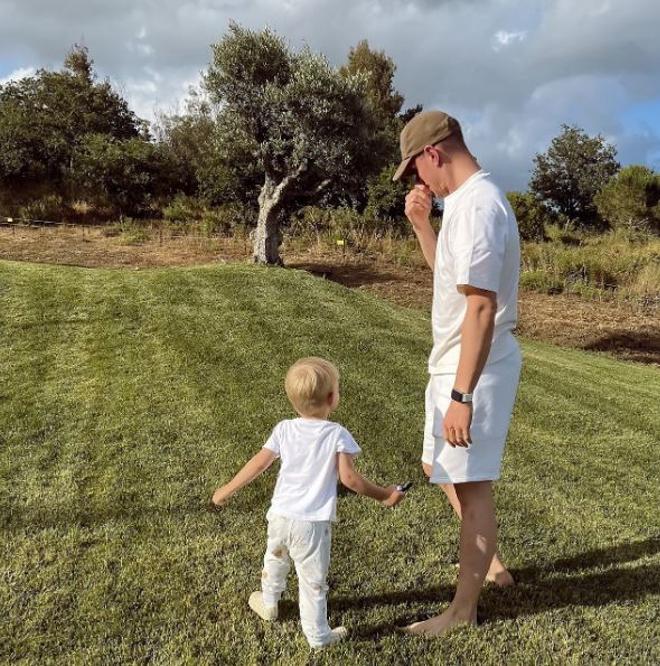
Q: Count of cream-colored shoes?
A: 2